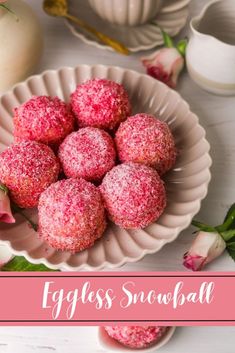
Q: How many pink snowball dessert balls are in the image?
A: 8